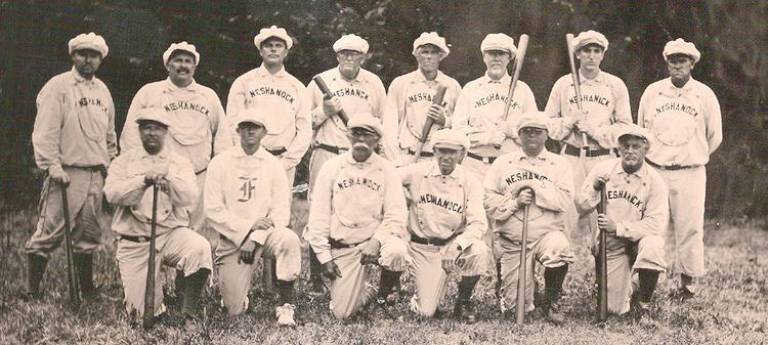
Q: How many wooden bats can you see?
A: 8